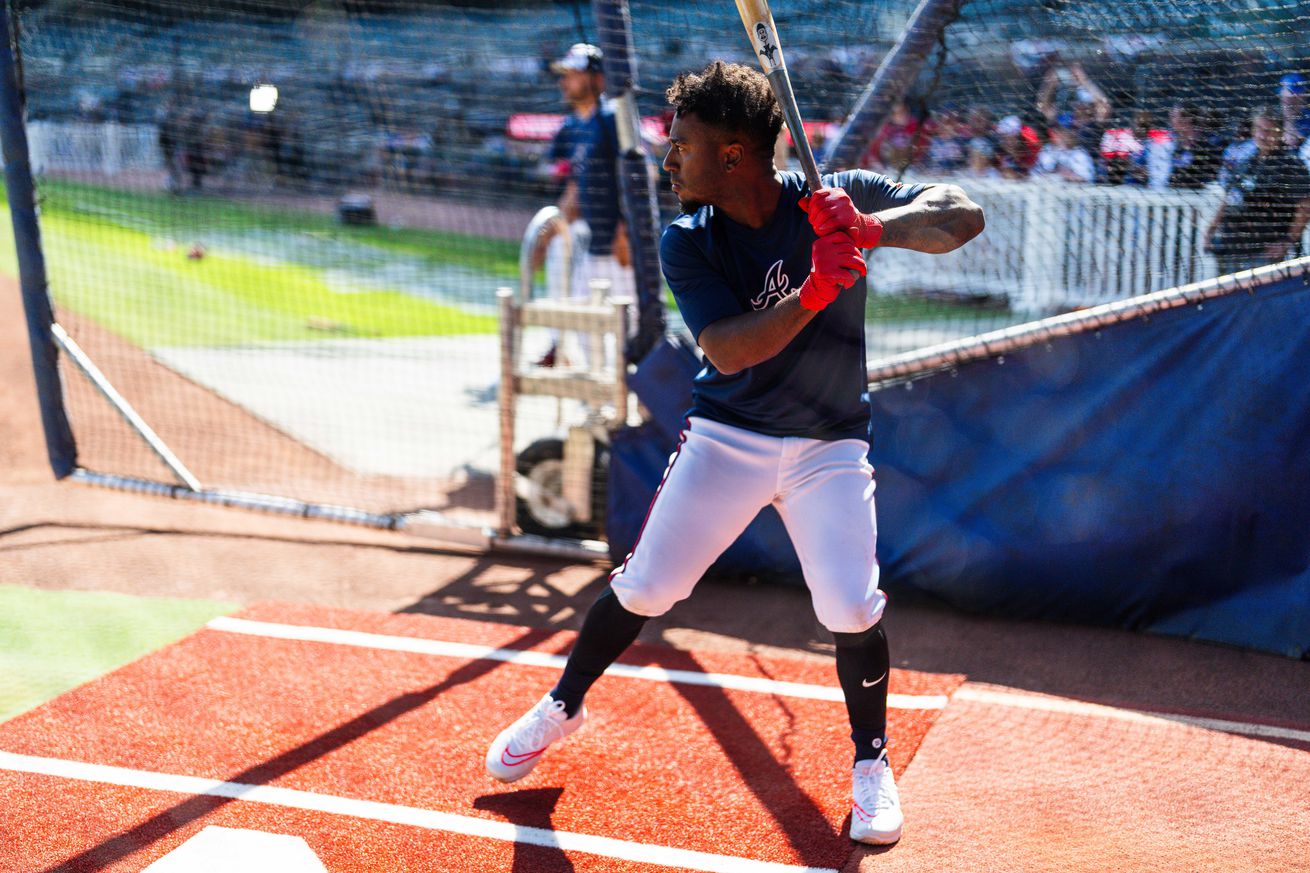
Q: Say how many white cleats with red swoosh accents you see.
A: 2